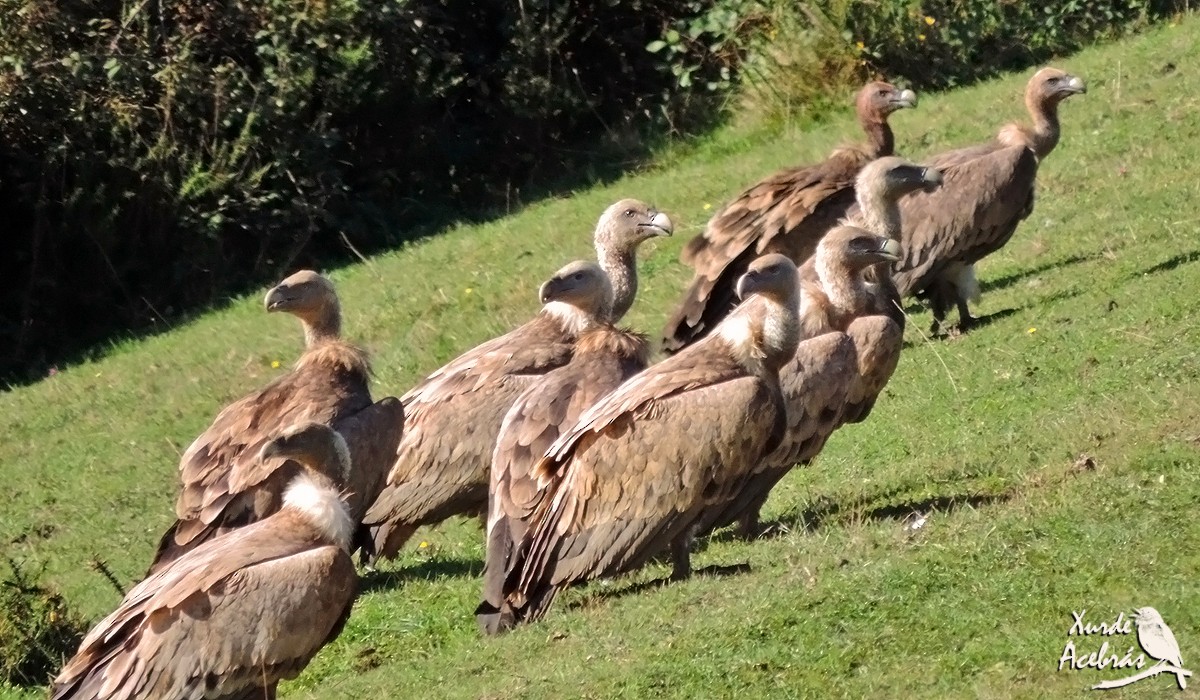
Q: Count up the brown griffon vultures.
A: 9